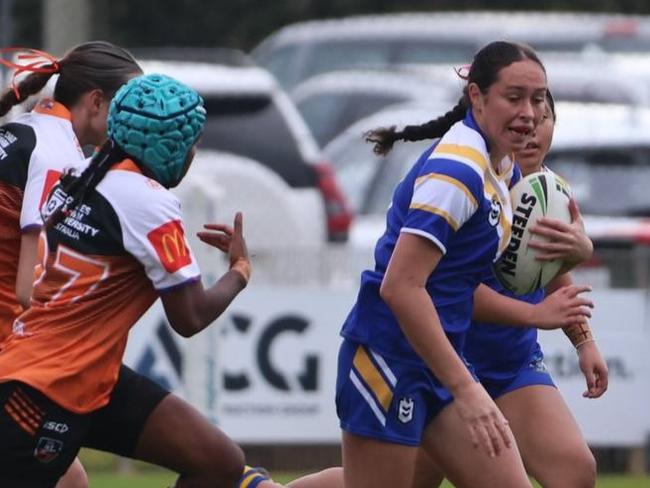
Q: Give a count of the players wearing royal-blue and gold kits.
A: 2